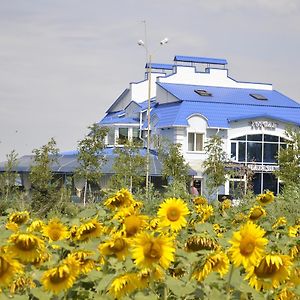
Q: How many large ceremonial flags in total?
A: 0